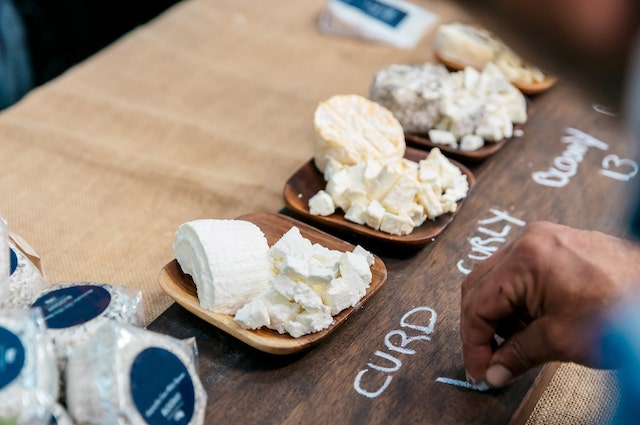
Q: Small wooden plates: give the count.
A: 4